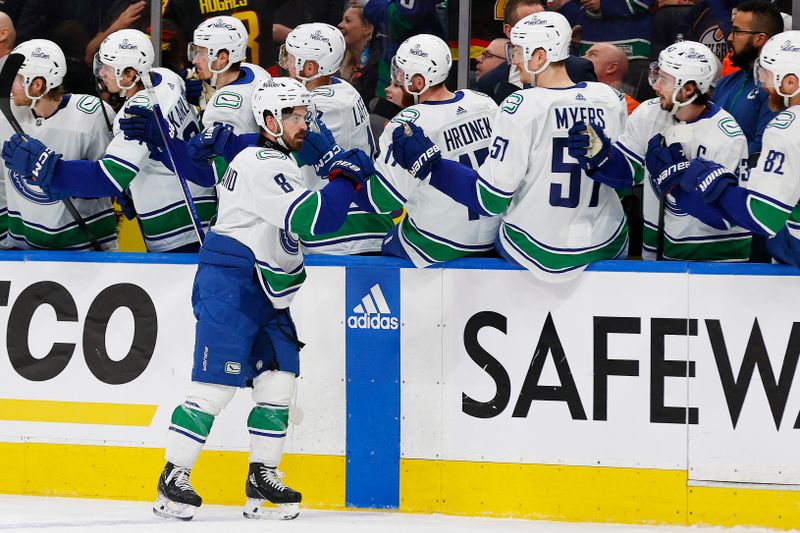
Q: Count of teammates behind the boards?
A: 8